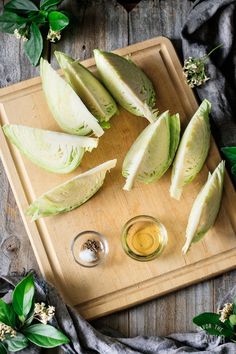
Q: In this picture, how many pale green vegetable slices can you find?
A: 8